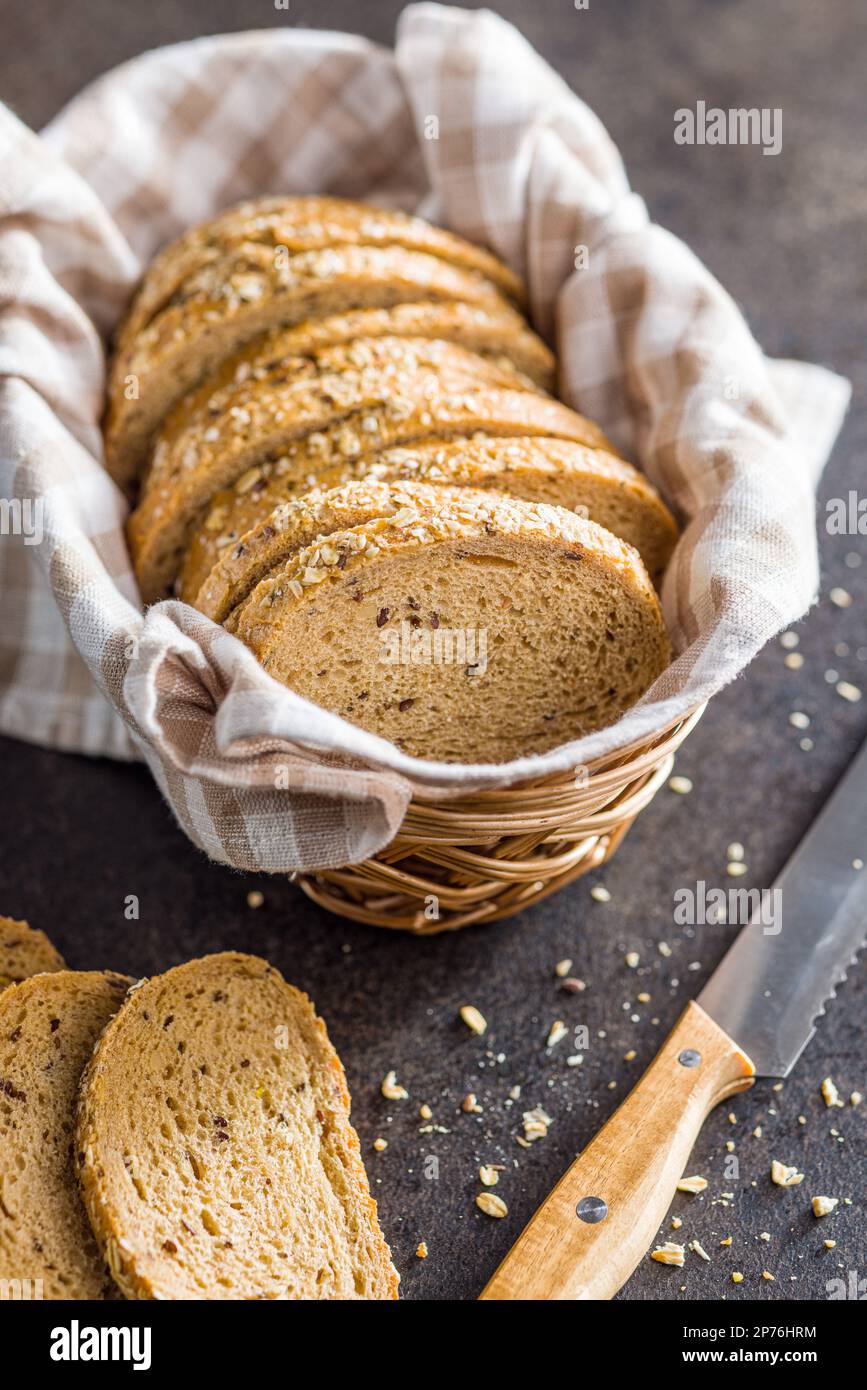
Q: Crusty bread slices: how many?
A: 11